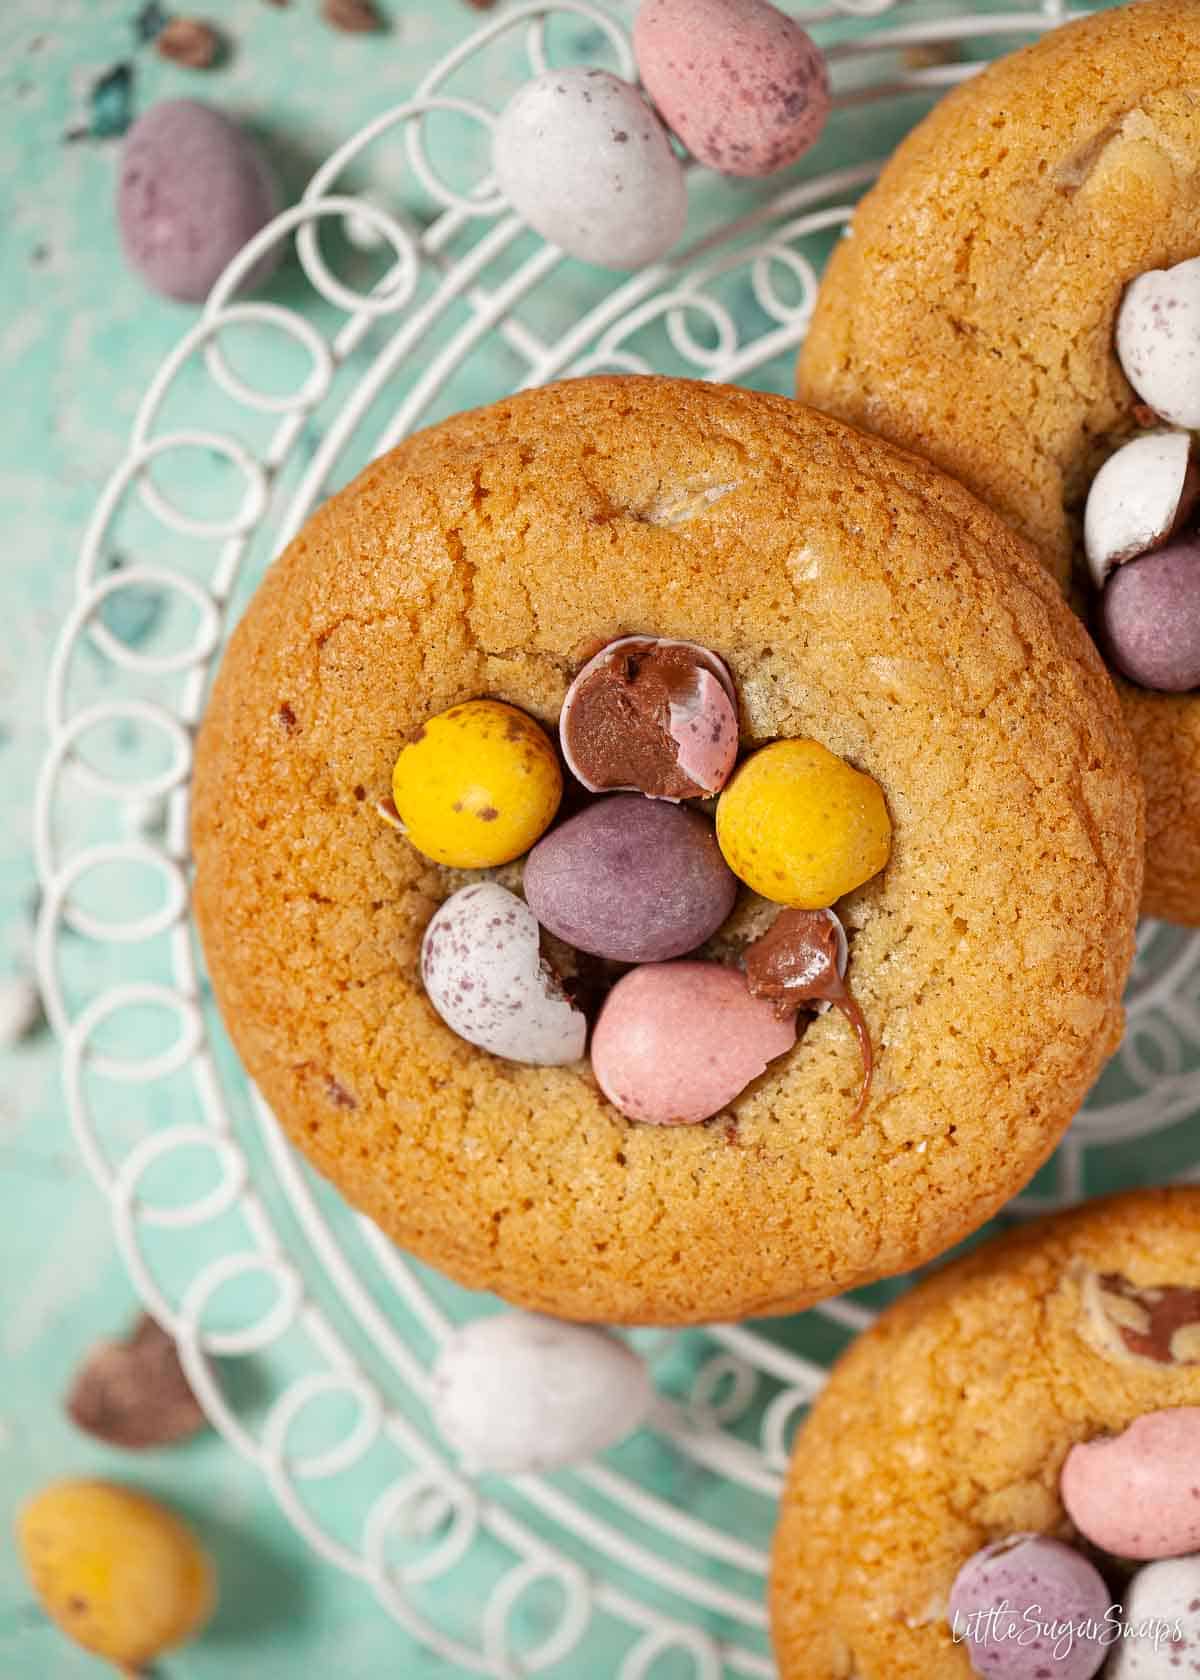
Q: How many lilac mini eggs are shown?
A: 4